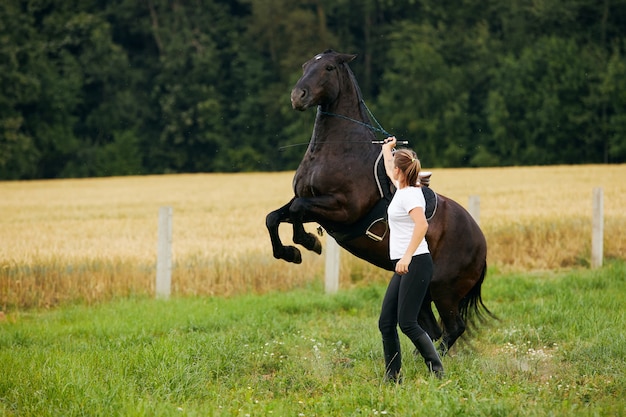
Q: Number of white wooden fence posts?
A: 4